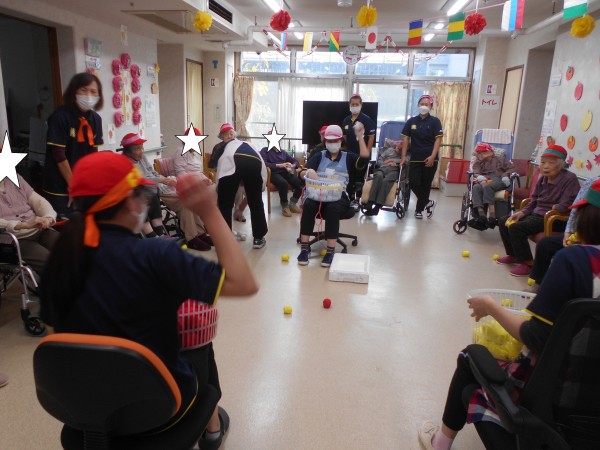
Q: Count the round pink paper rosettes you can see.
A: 9